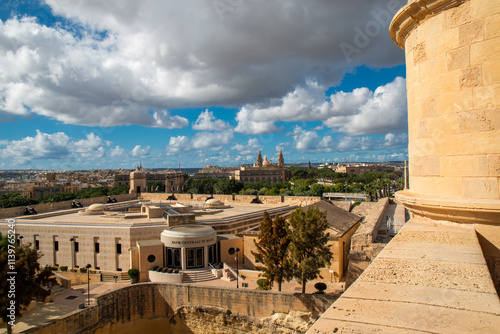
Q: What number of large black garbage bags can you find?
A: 0